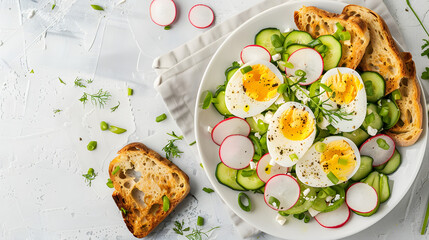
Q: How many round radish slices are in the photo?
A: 11